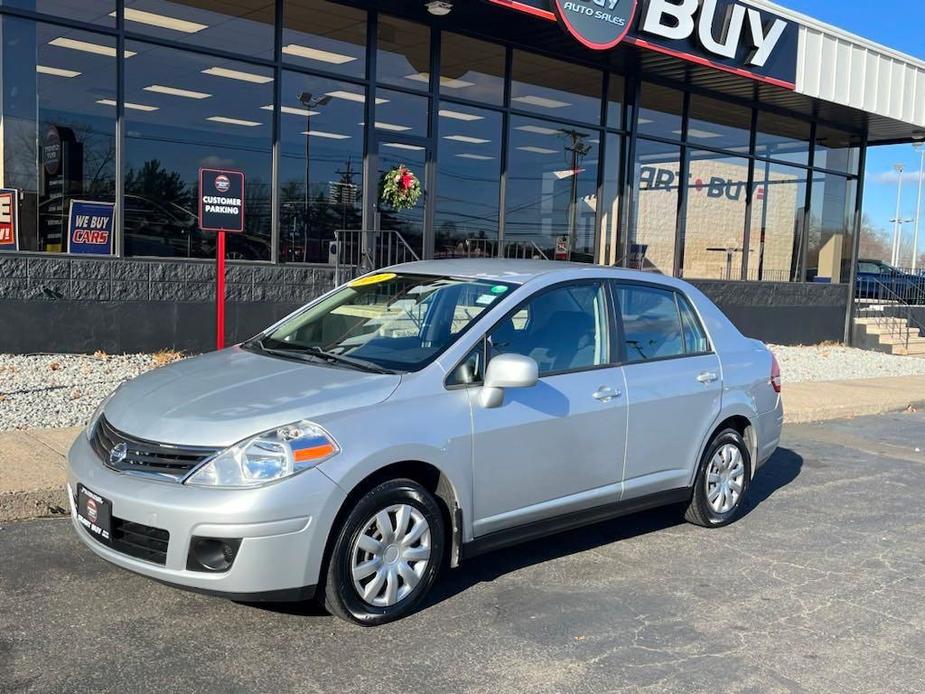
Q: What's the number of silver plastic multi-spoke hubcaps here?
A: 2